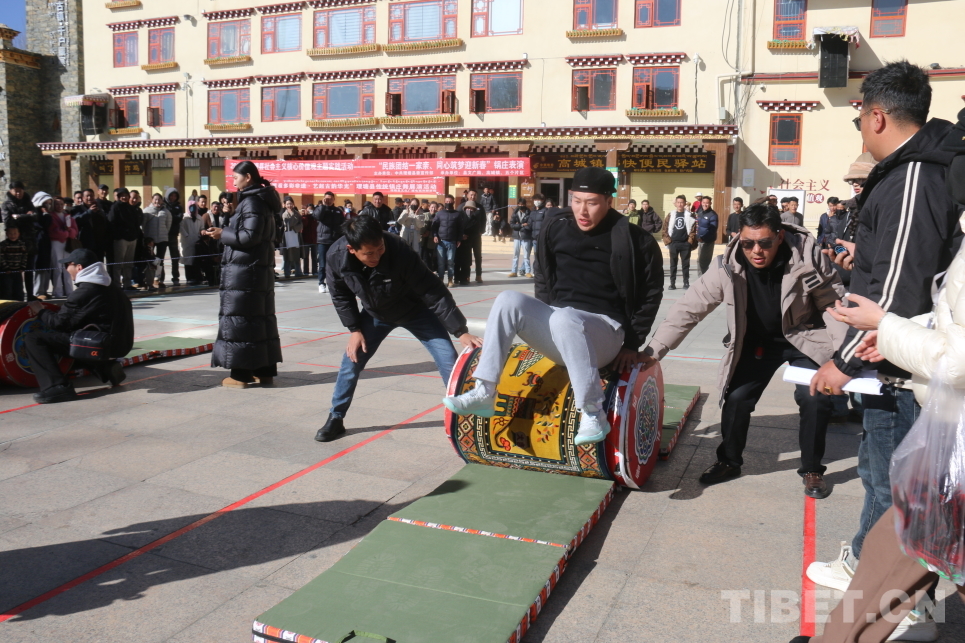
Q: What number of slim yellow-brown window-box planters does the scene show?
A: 12